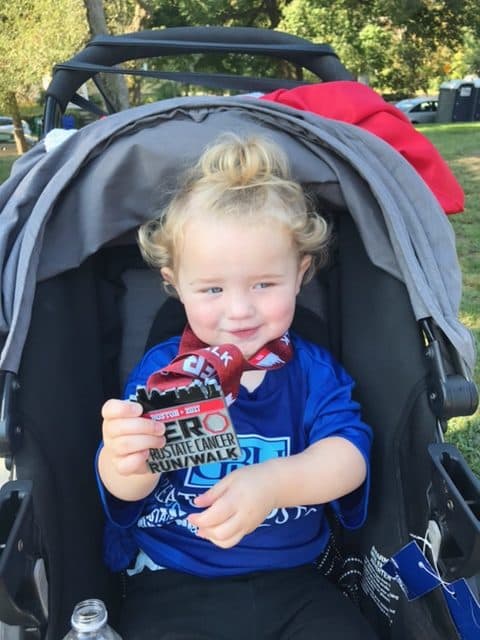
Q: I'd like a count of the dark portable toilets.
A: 2